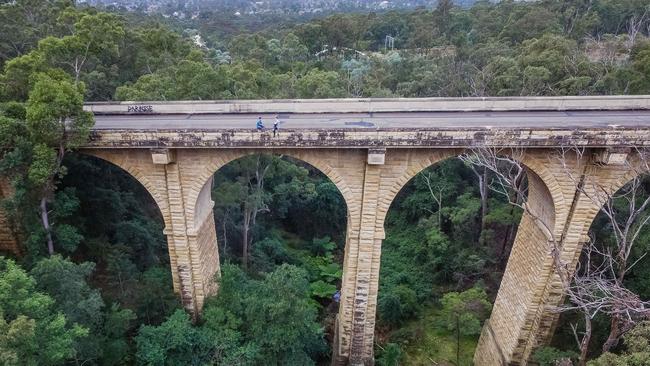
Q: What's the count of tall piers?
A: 3